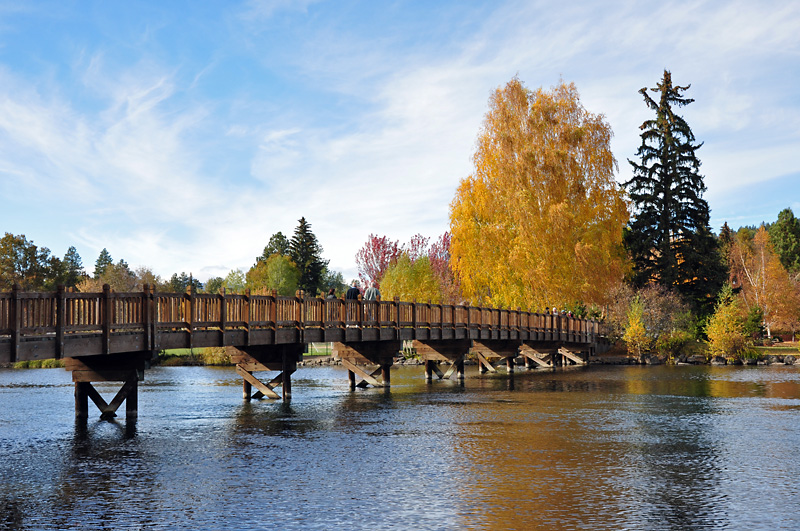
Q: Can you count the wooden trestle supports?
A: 7